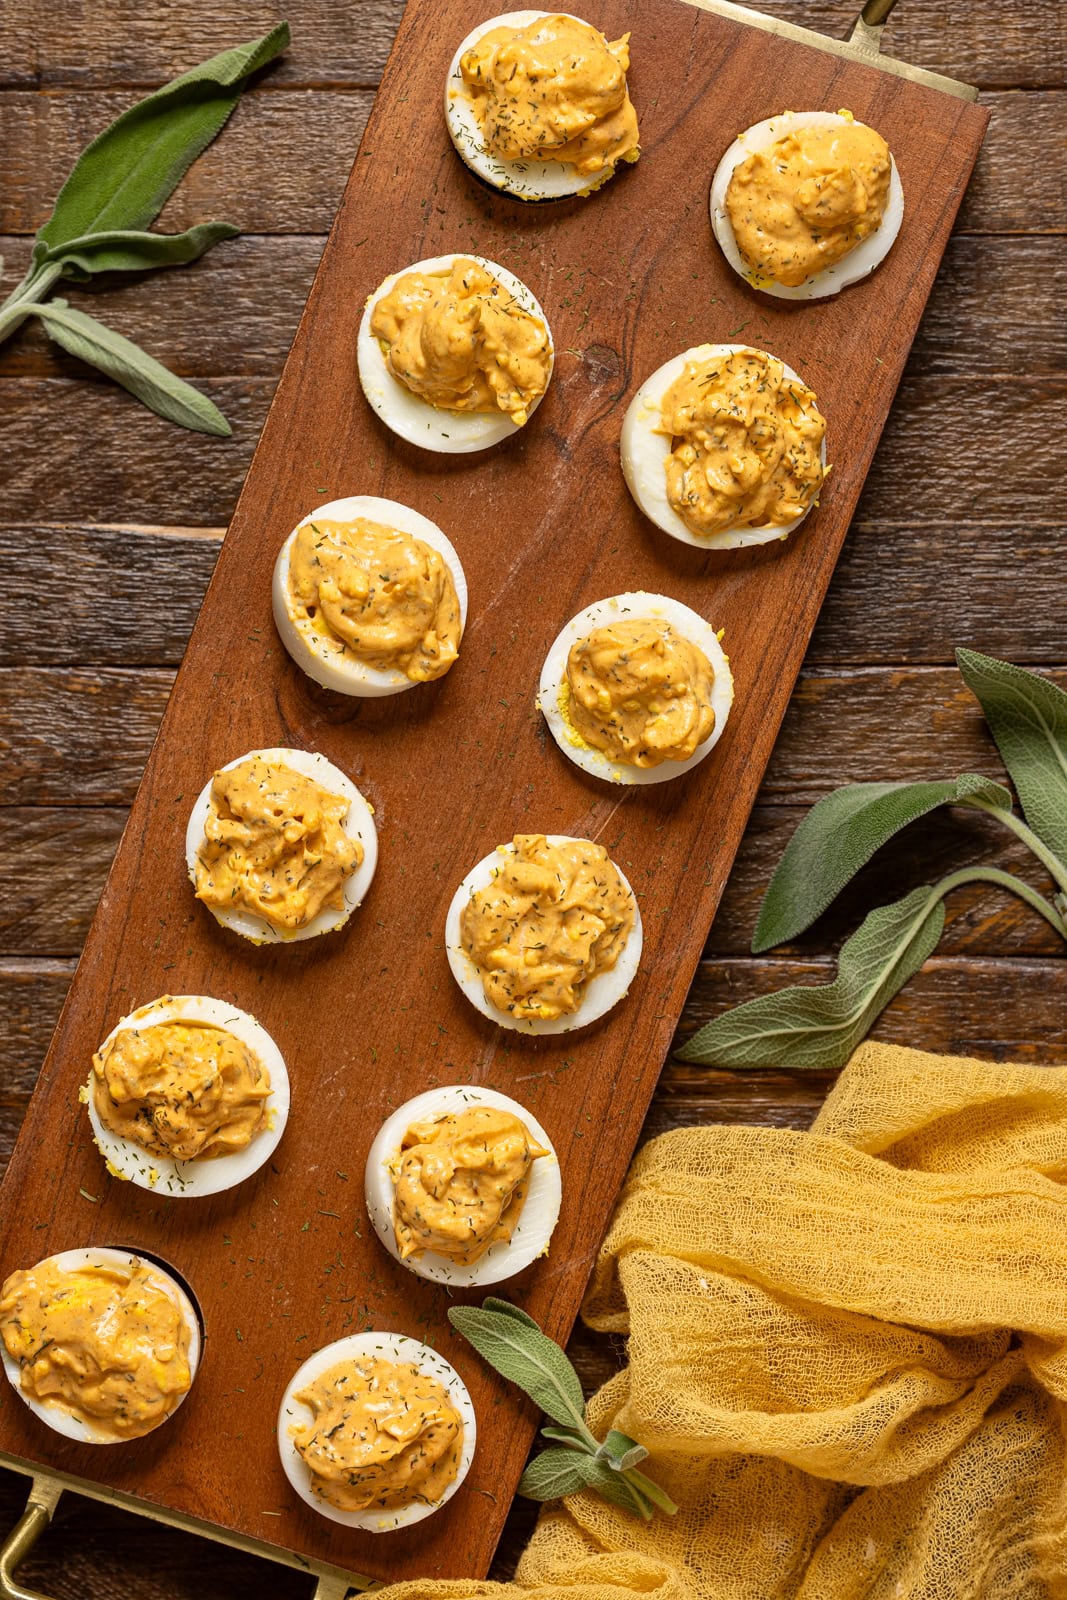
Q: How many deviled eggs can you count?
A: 12